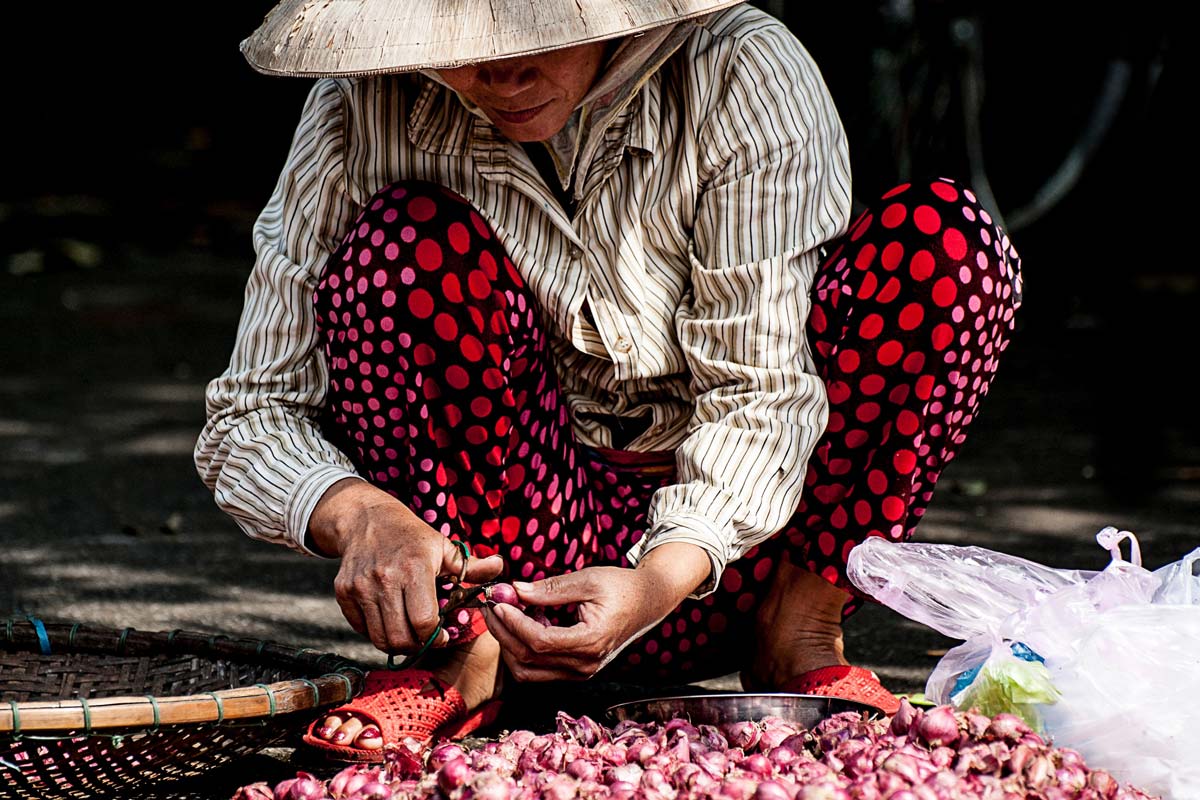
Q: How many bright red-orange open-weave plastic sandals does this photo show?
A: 2